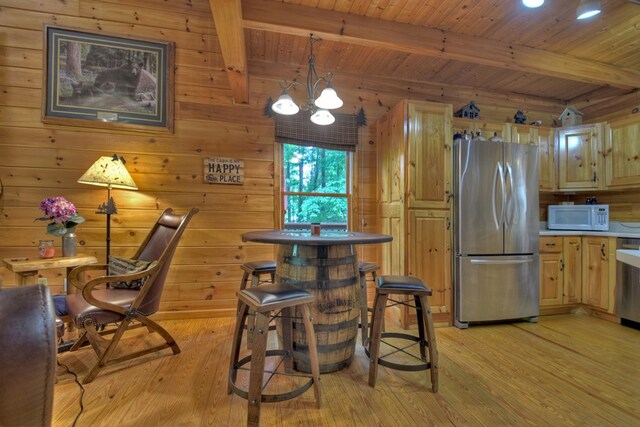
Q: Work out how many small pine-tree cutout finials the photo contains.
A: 2